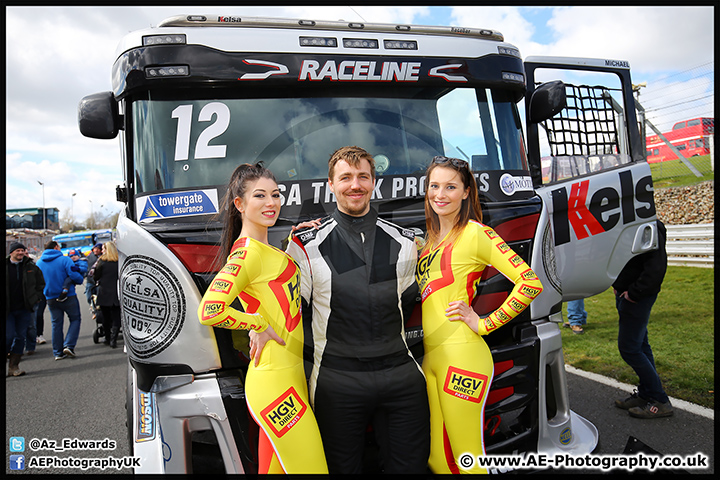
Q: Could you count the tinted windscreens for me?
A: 1